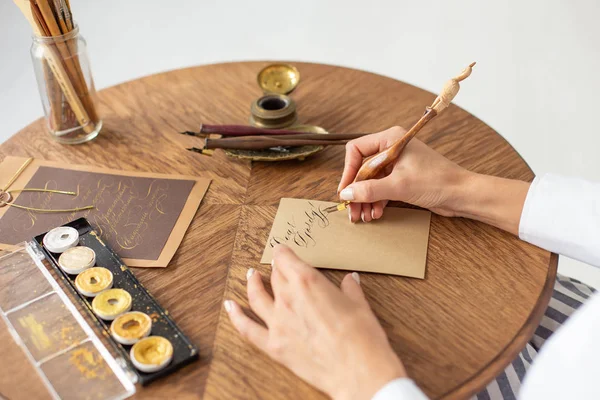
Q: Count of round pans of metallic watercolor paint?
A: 6